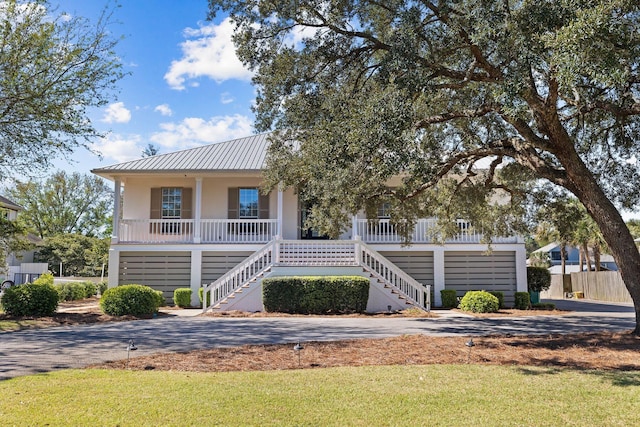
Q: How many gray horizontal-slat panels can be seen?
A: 4